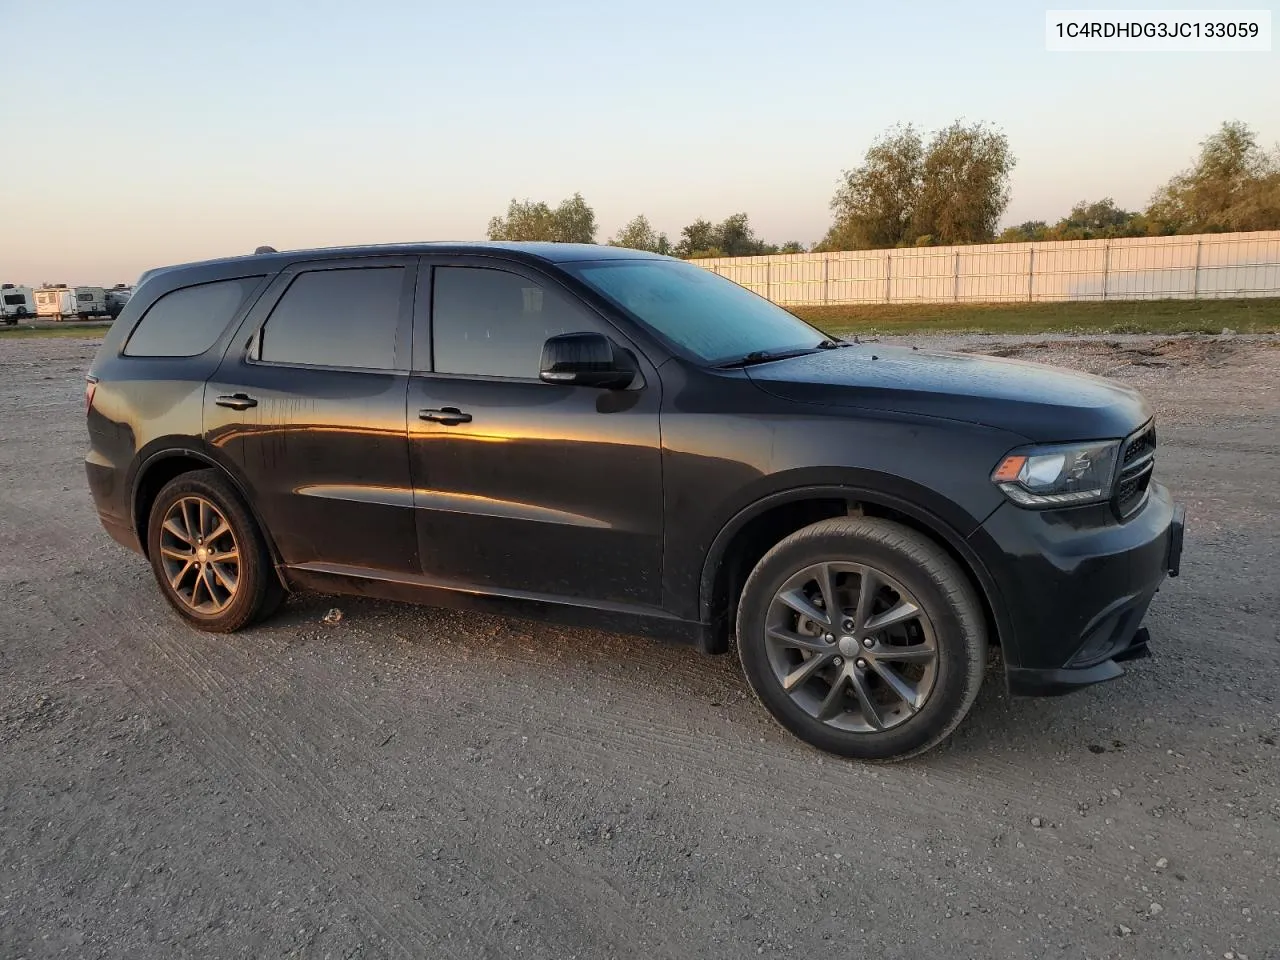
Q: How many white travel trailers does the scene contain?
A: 3